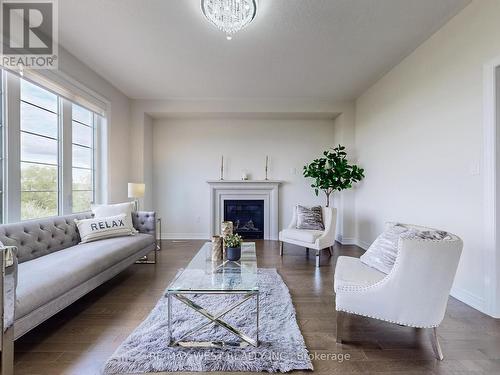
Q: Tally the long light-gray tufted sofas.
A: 1